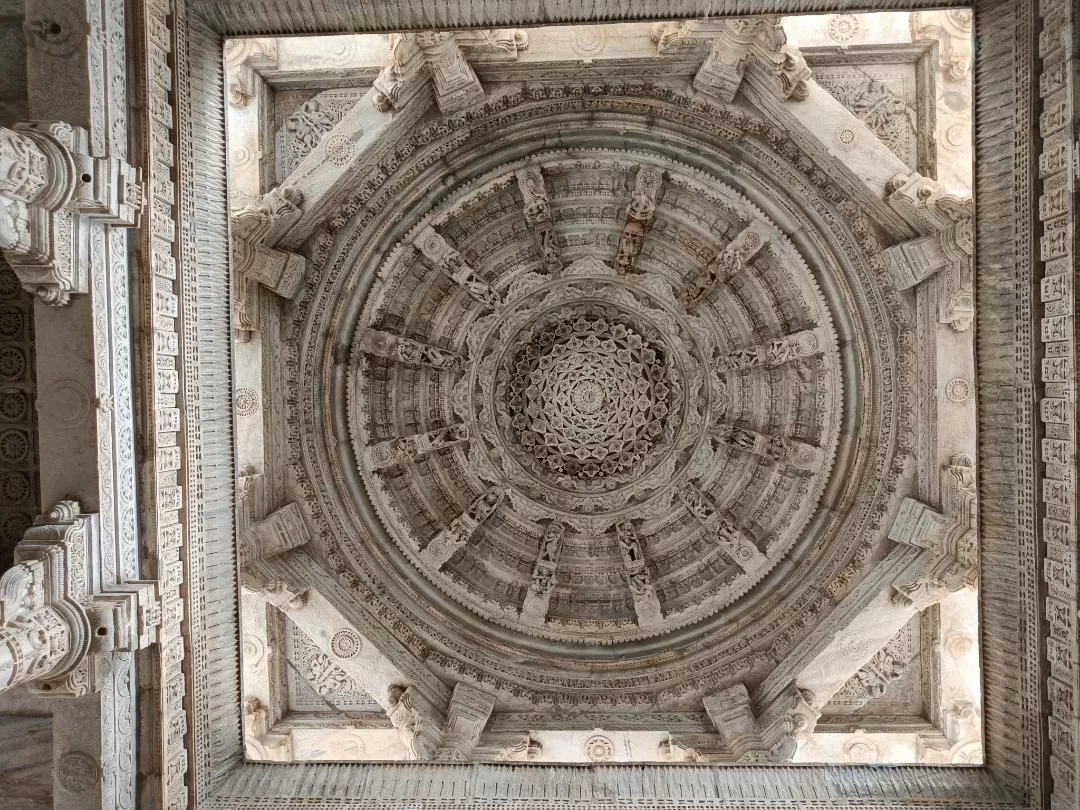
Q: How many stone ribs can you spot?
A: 12